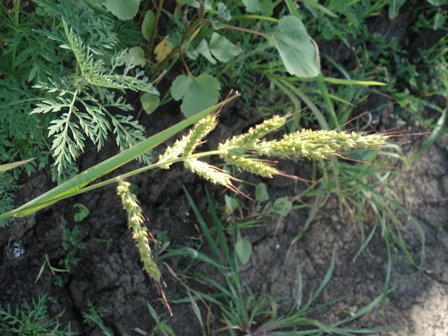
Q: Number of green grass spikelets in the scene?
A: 6